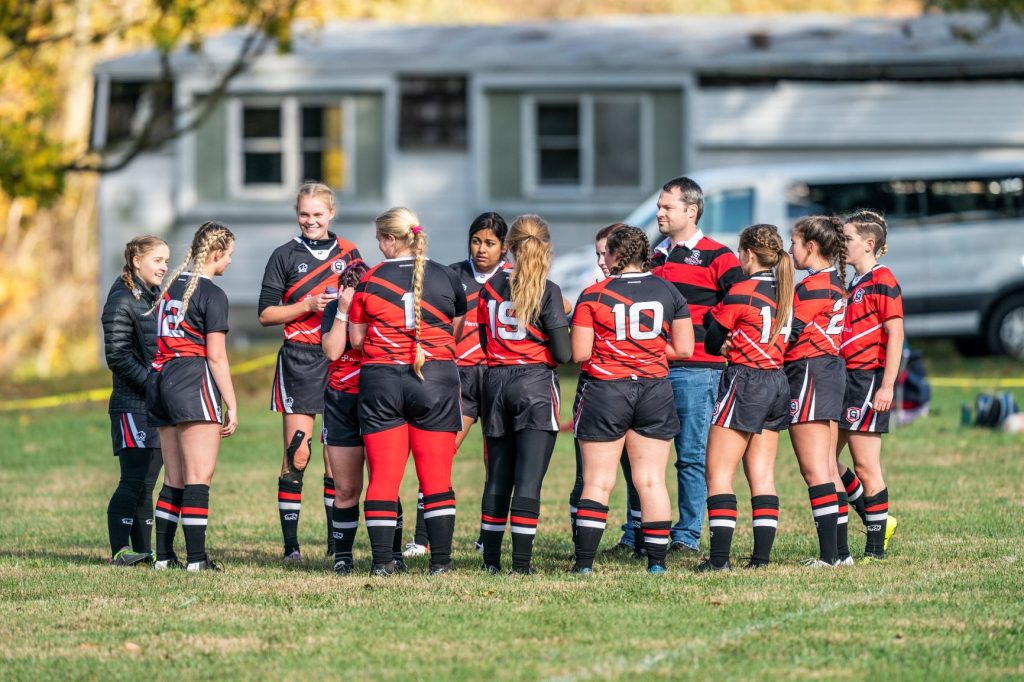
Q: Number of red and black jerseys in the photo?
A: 11